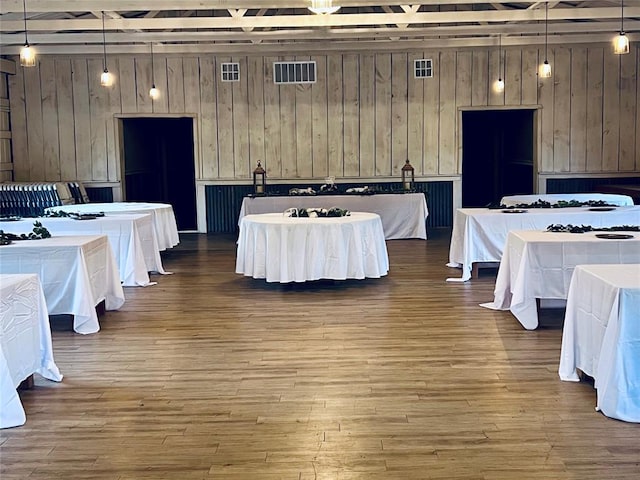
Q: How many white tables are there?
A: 10